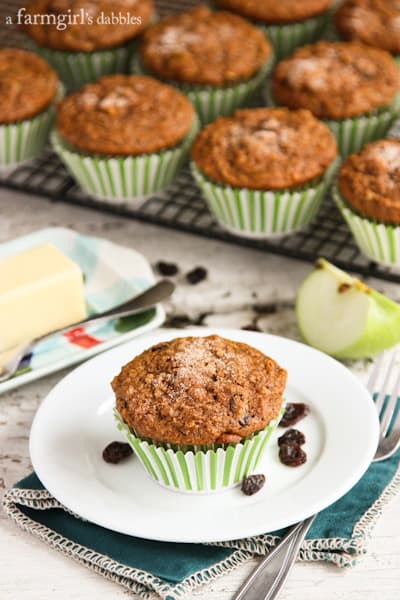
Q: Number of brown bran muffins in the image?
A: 10